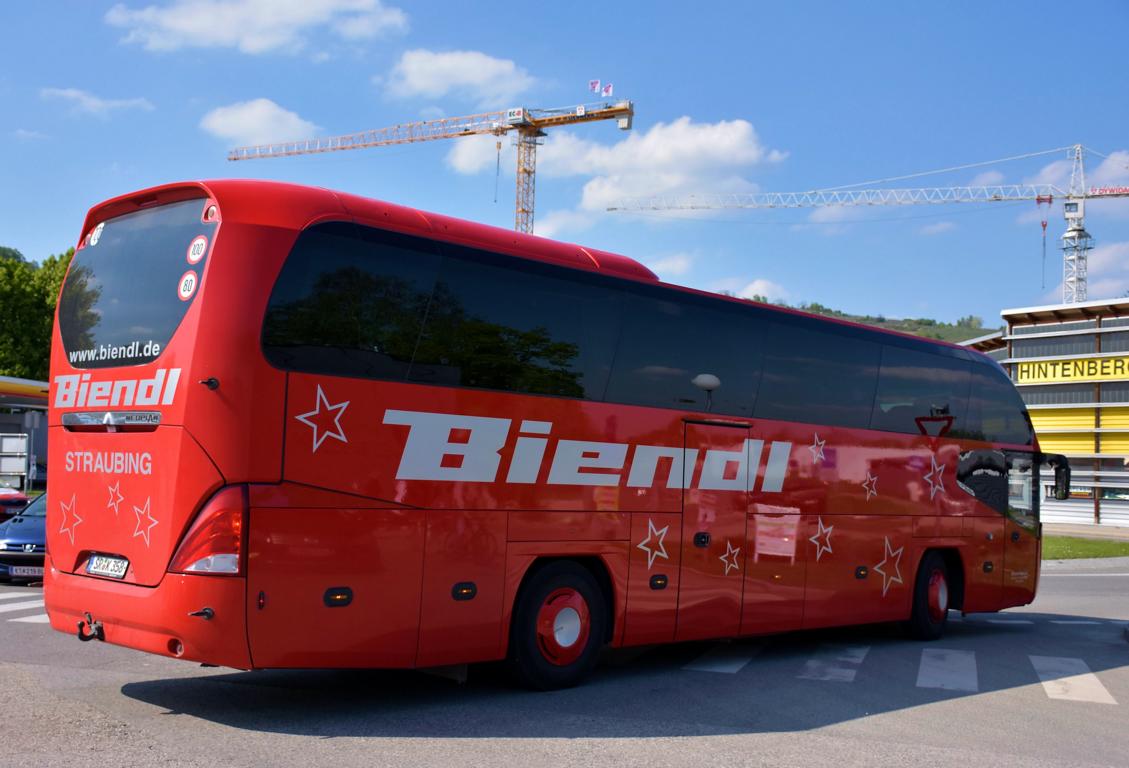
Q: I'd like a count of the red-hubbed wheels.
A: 2